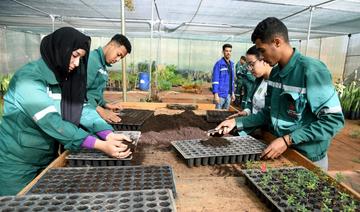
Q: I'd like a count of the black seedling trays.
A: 7